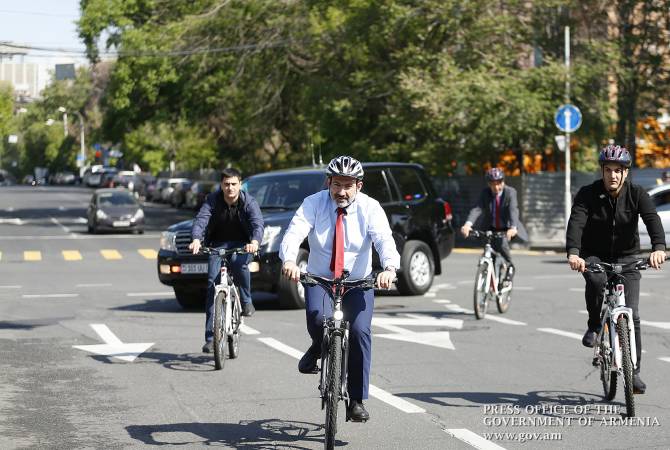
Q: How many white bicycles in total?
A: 3